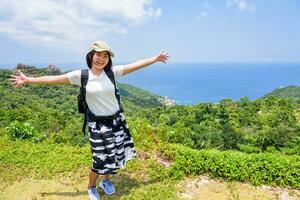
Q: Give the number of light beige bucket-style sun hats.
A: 1